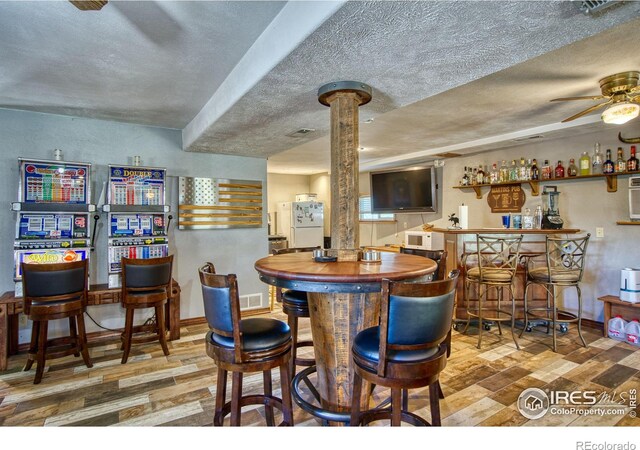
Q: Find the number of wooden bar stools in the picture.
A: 6